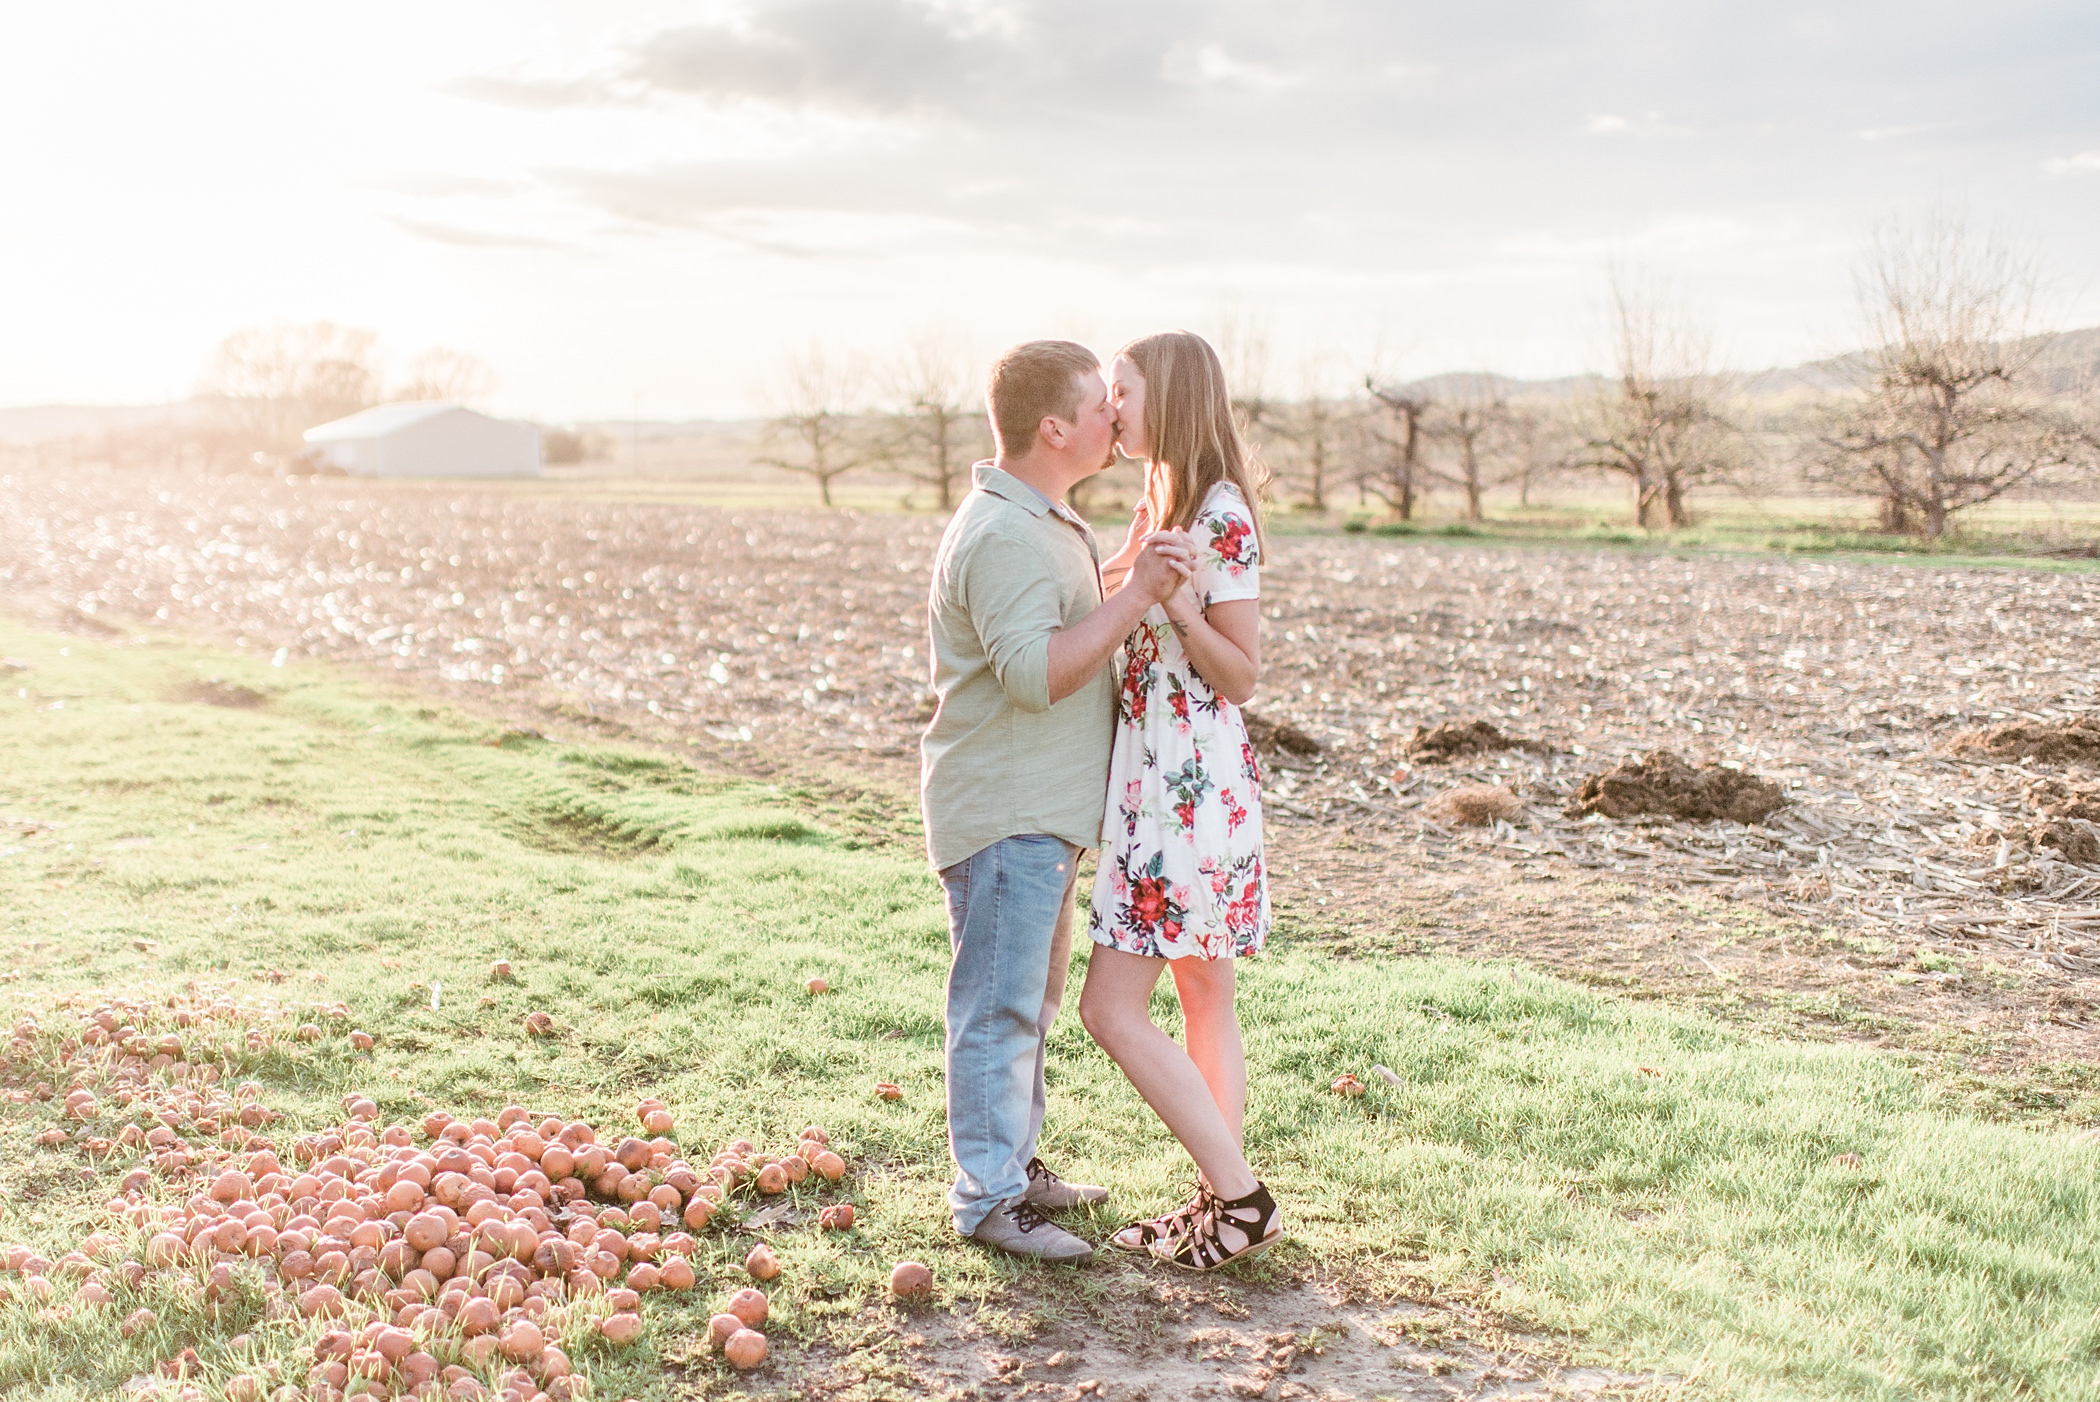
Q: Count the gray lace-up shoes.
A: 2